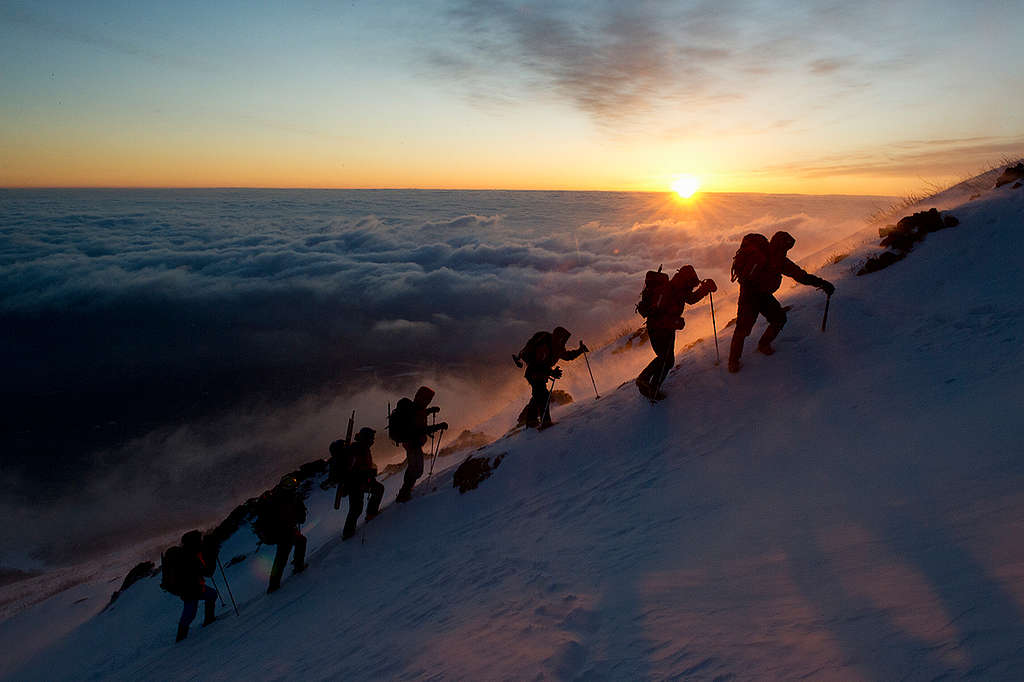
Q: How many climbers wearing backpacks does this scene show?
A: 7